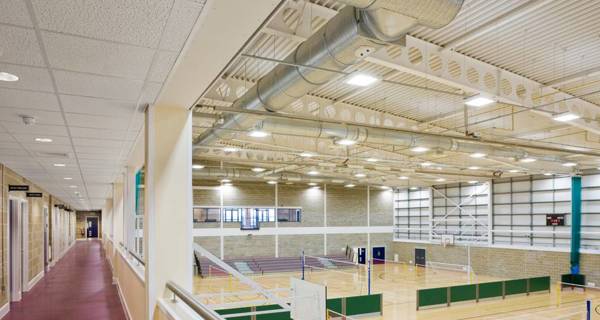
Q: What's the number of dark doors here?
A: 4